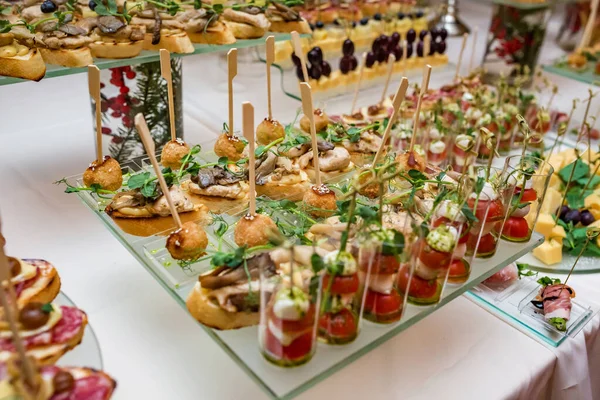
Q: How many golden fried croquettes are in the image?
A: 10